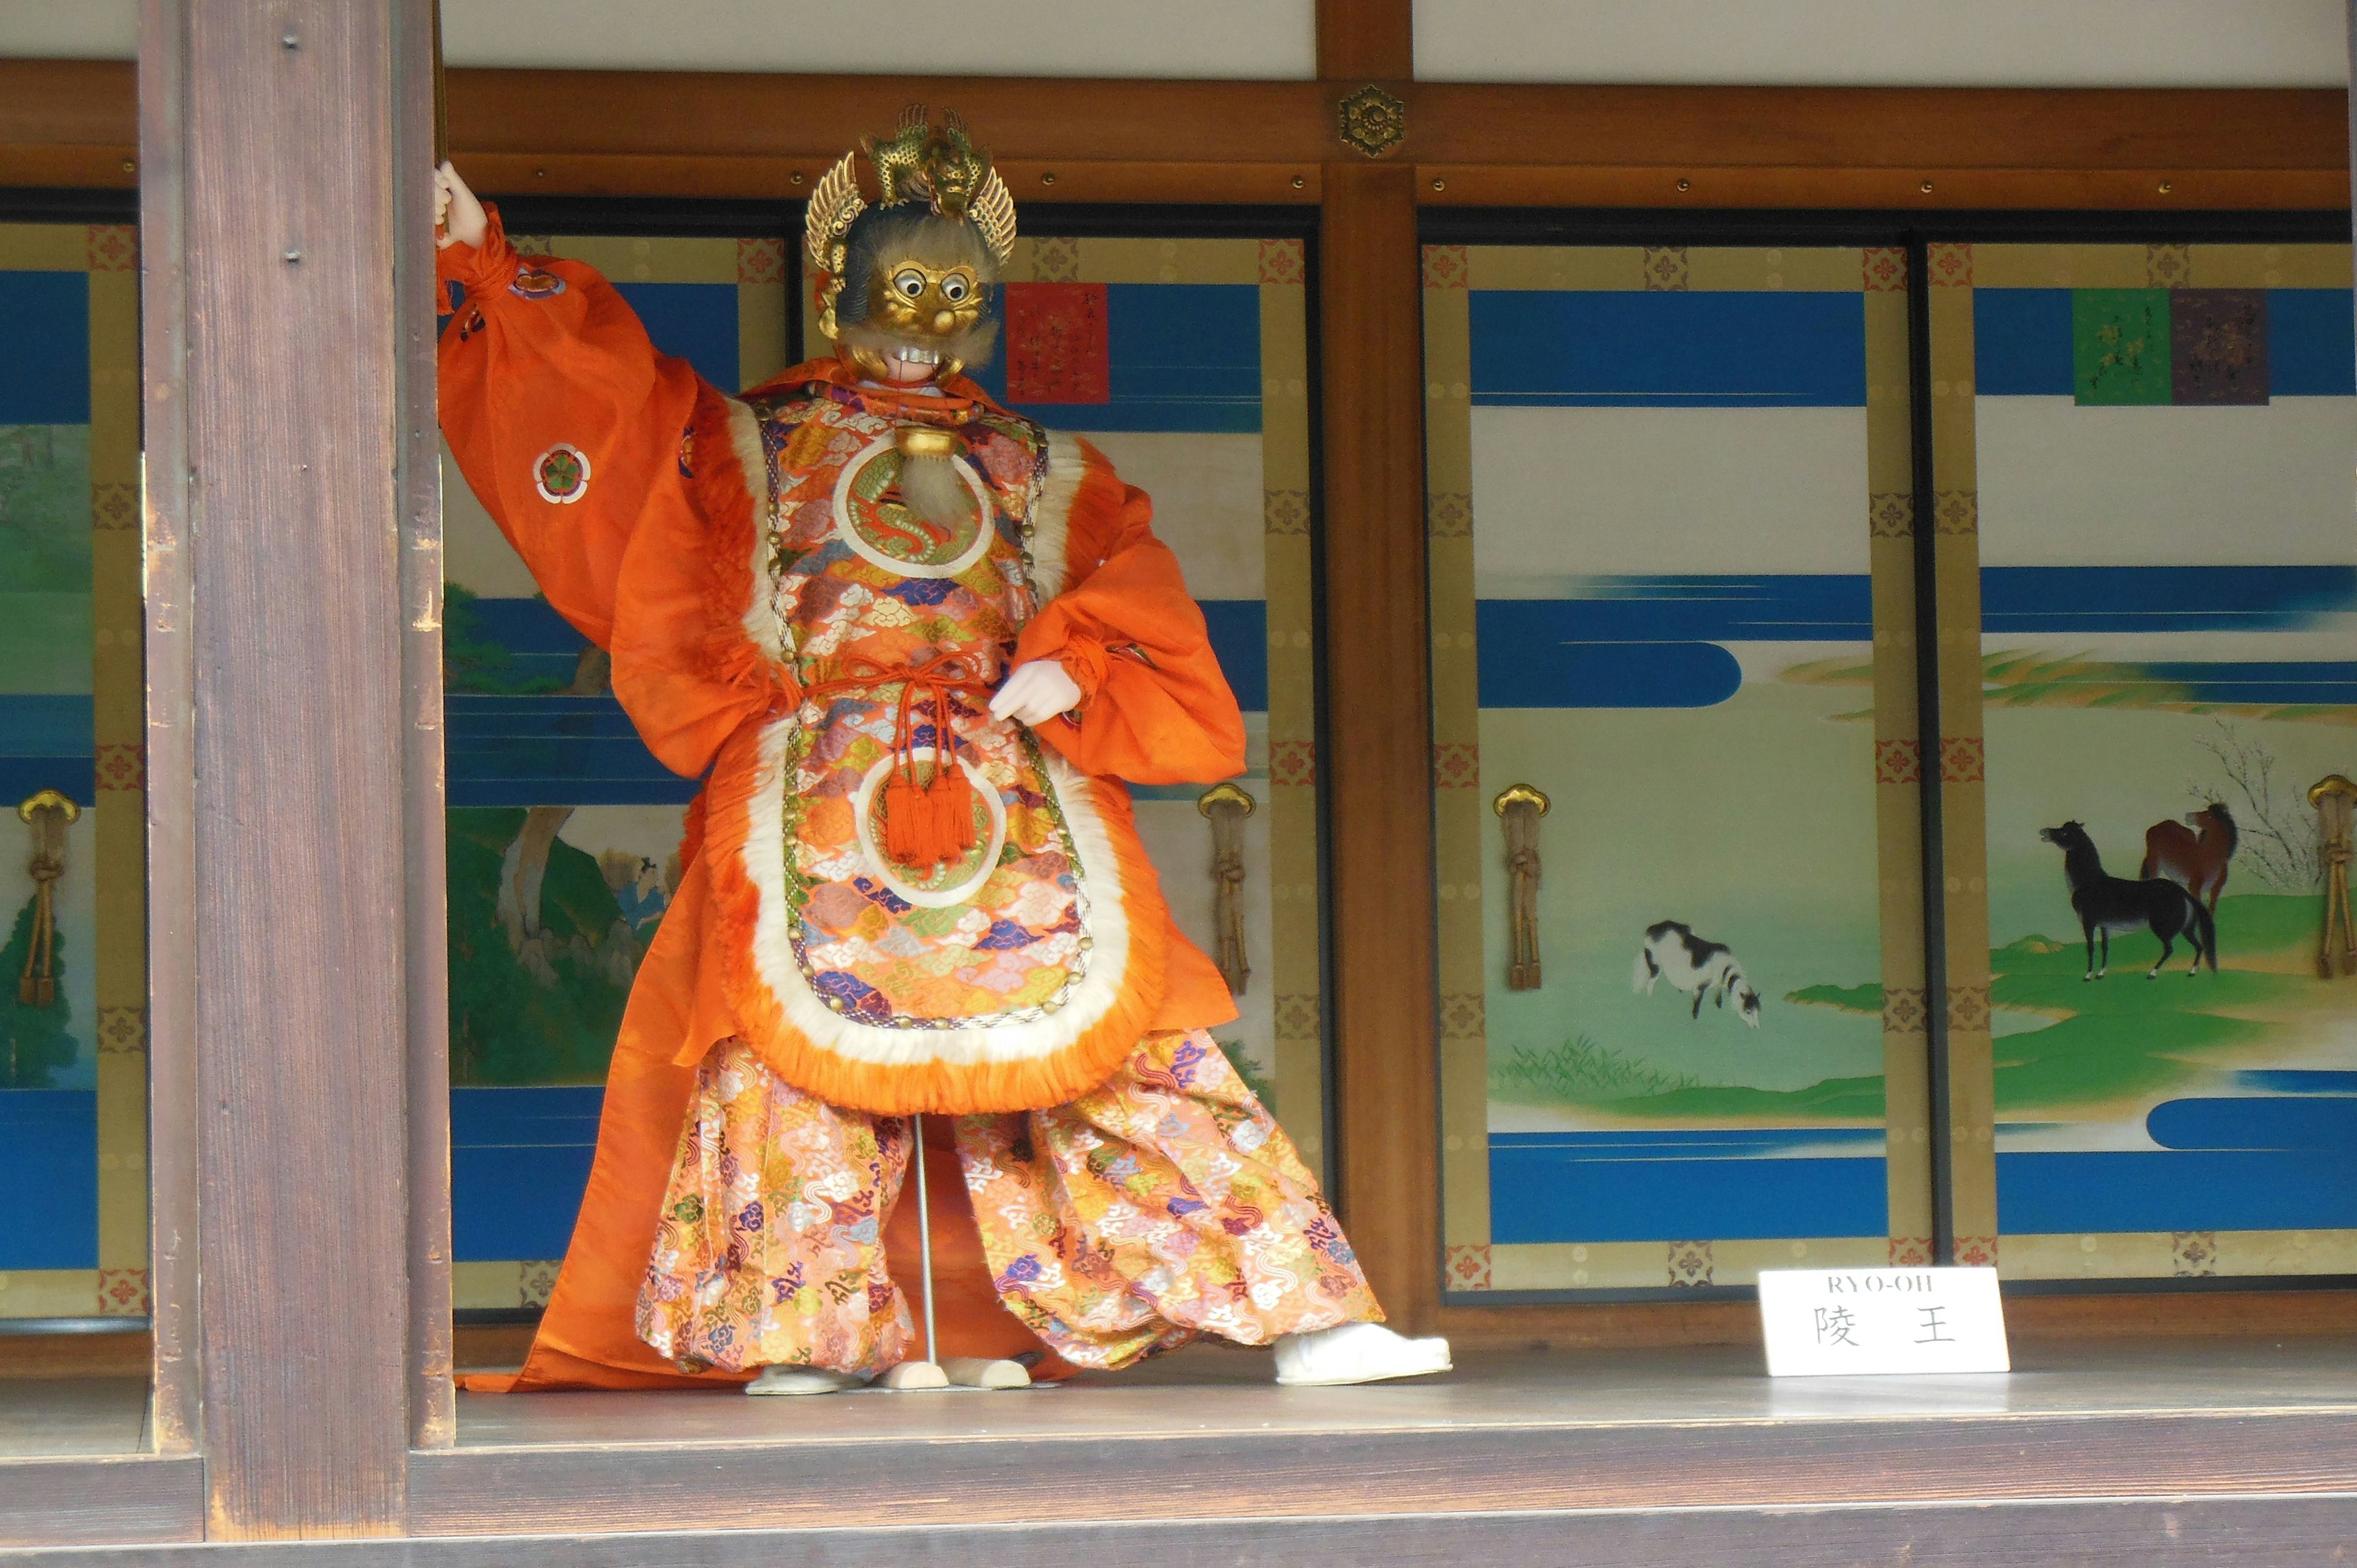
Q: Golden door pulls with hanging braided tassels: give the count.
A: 4